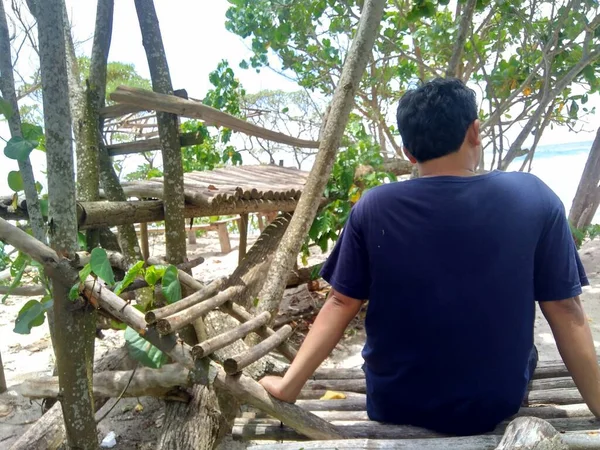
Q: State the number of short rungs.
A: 4